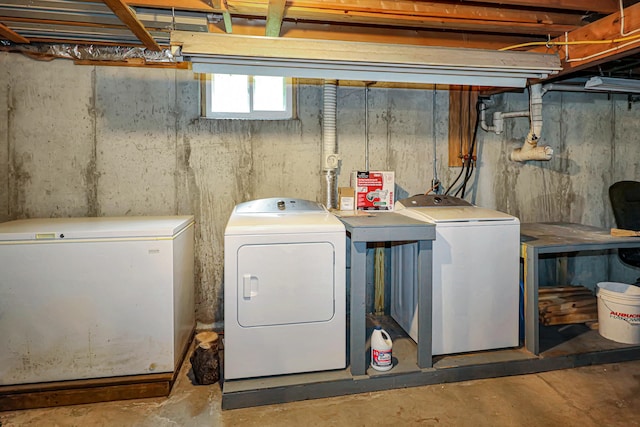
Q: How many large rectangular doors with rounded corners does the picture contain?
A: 1